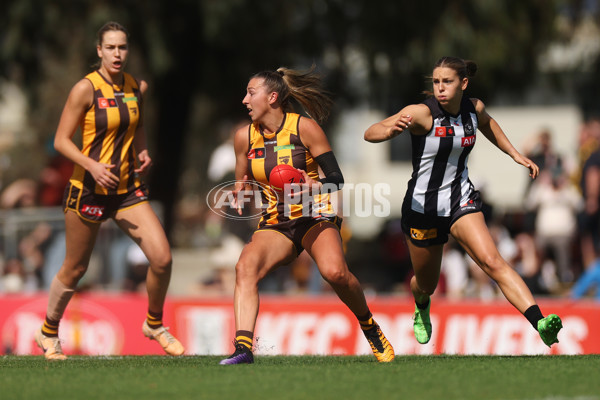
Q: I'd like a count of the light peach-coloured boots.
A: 2